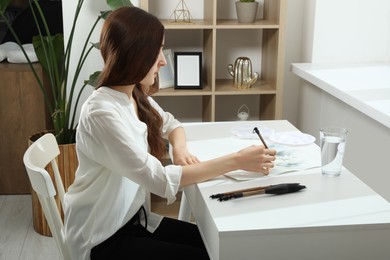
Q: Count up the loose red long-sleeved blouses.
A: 0